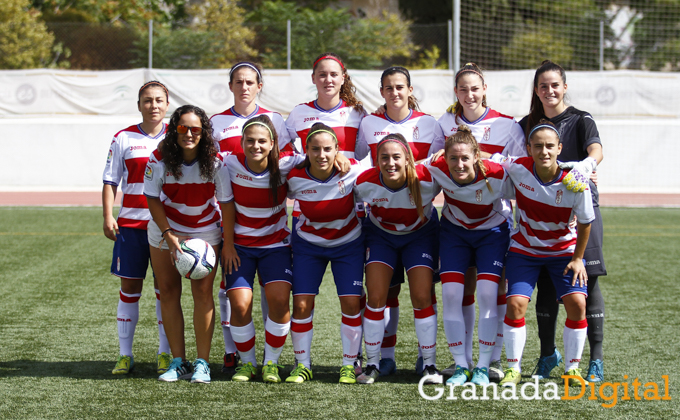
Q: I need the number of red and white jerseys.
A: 11